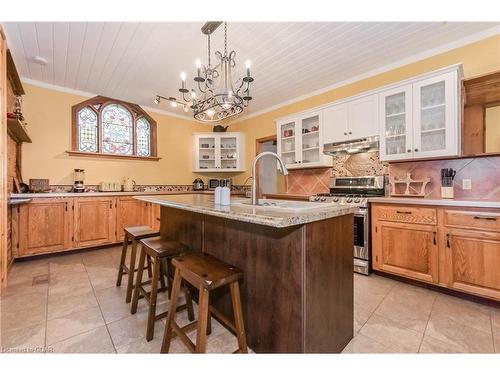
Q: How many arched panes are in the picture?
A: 3